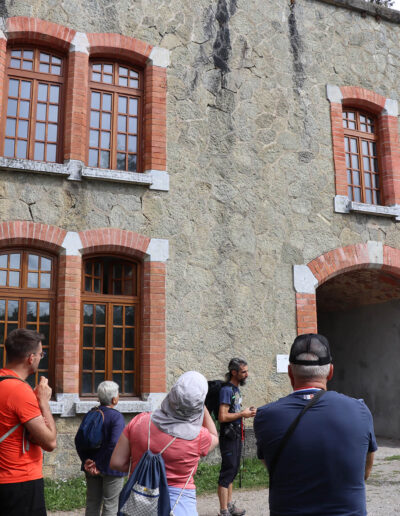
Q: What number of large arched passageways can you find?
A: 1